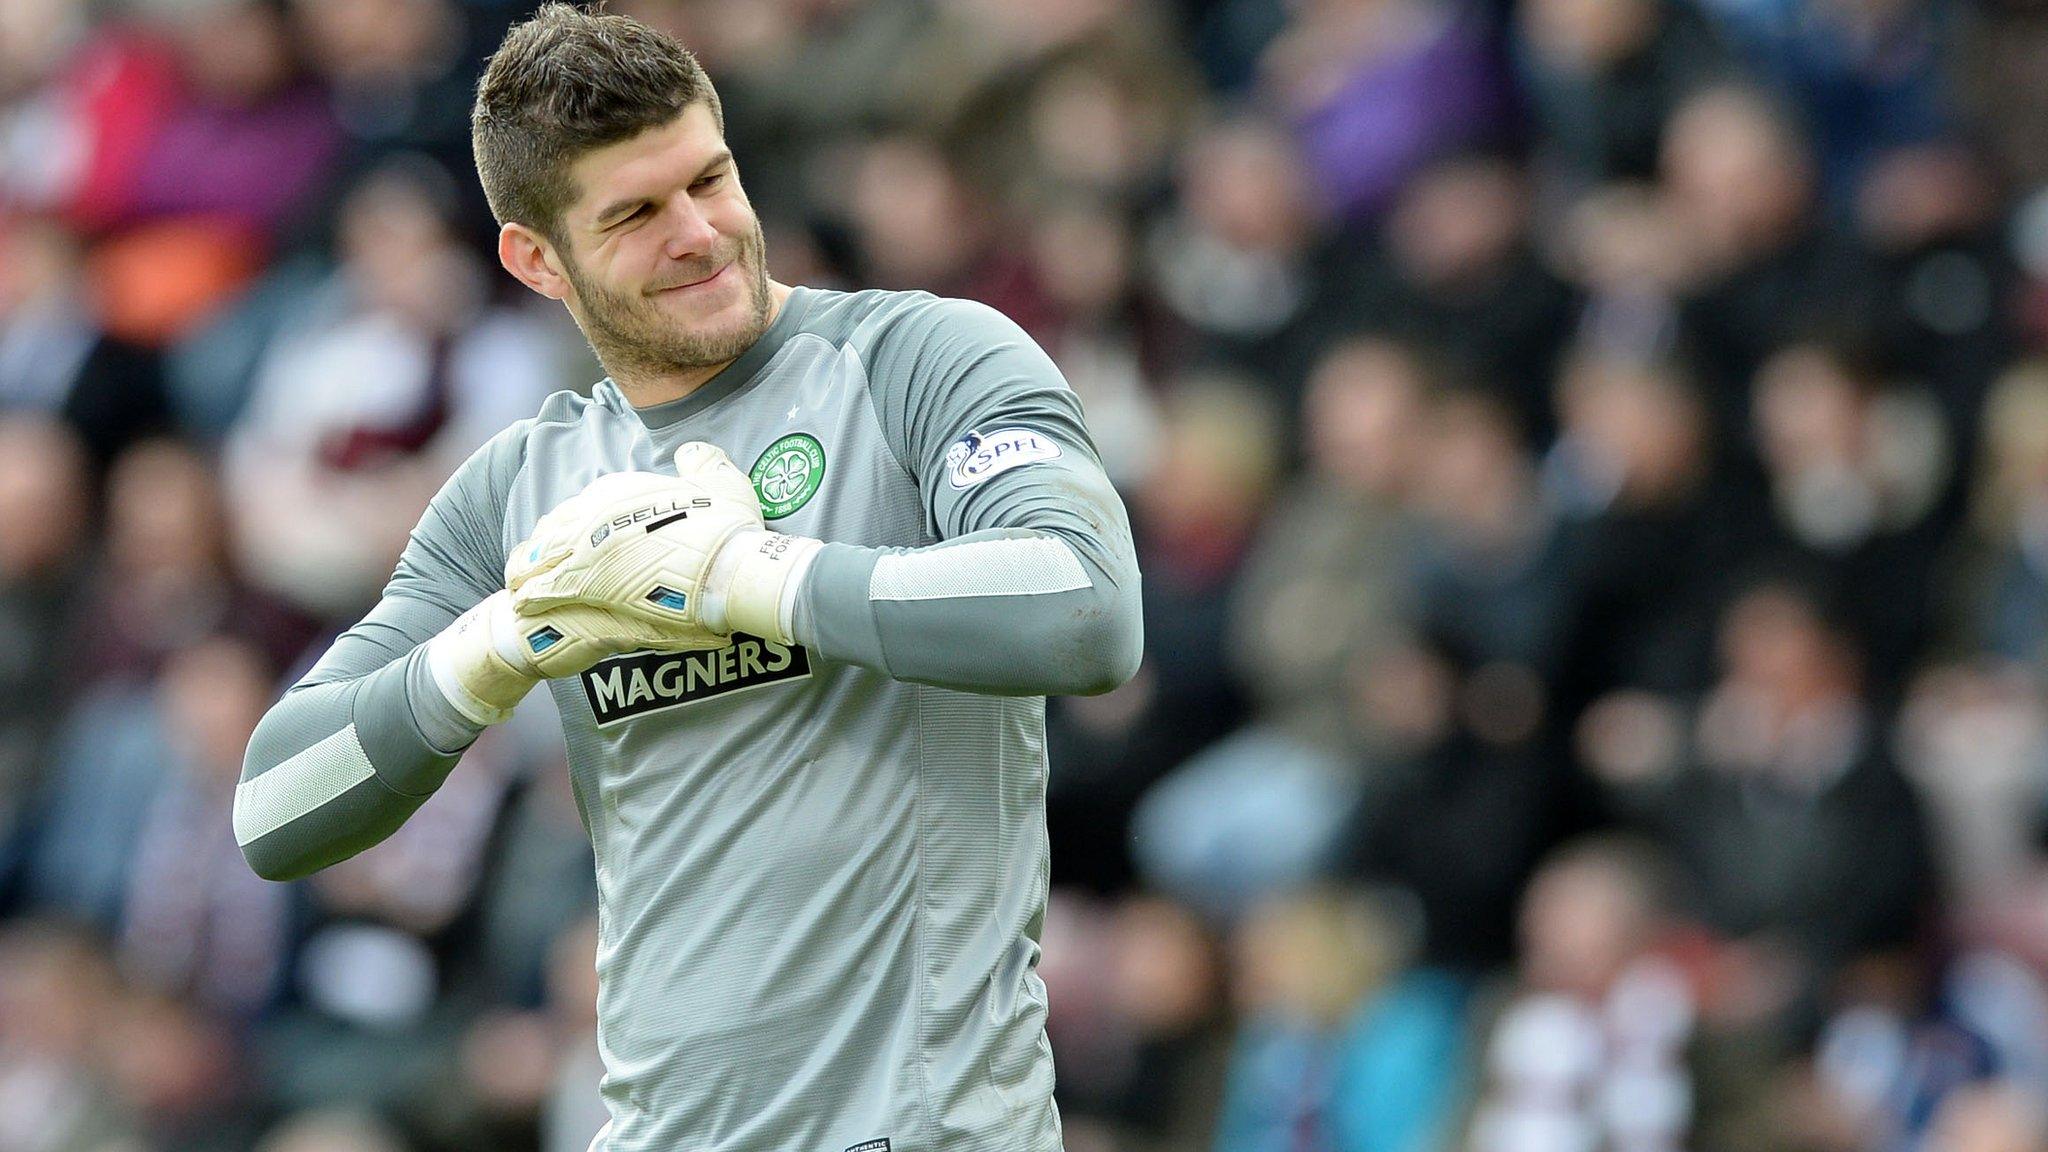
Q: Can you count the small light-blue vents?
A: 2